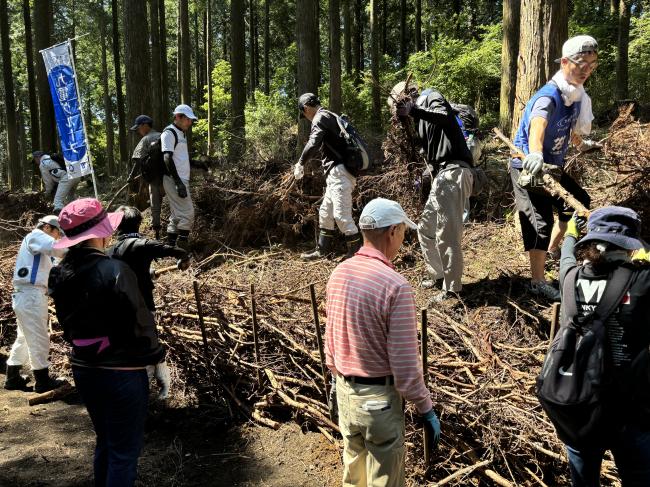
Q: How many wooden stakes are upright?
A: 5